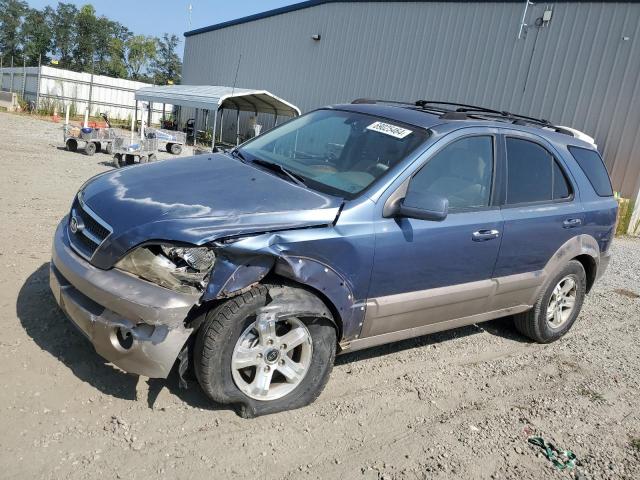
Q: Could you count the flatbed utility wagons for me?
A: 3